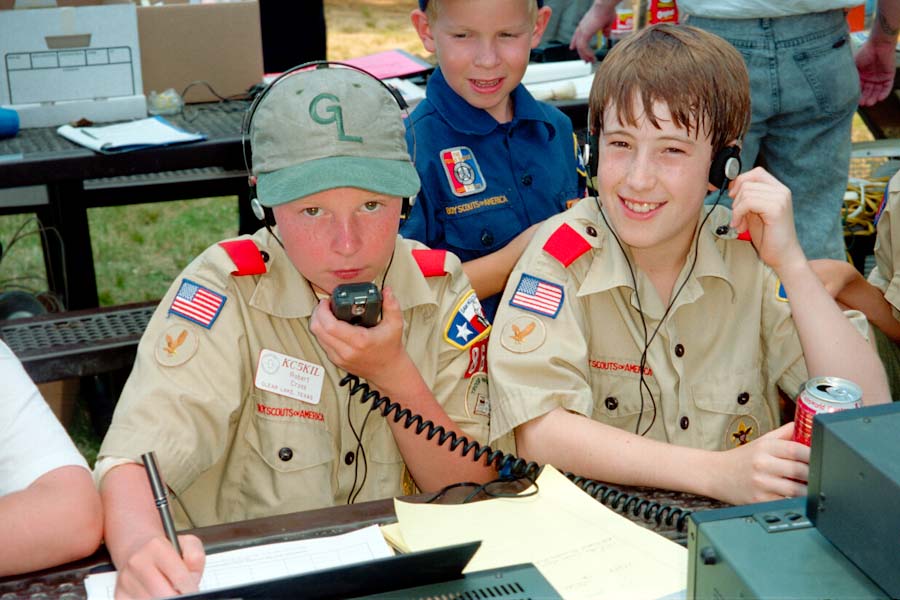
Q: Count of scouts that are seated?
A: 2